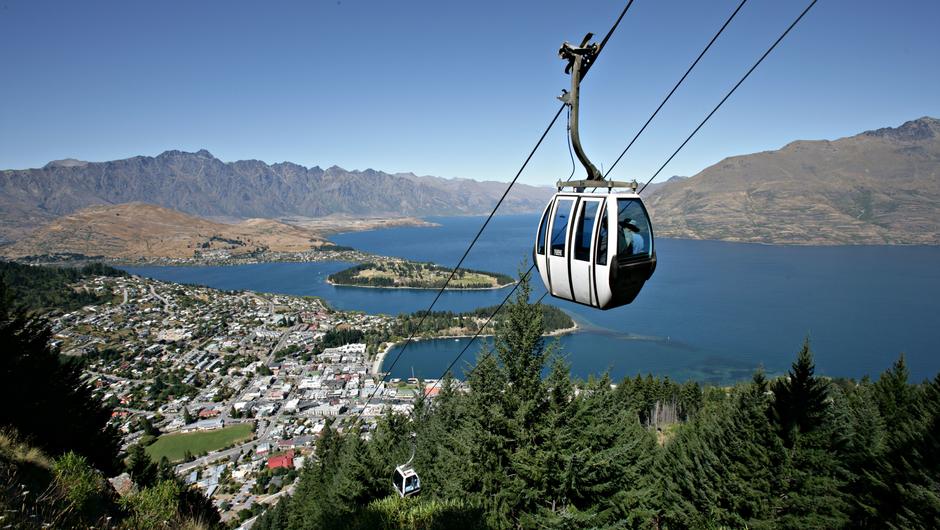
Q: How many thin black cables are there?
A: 3